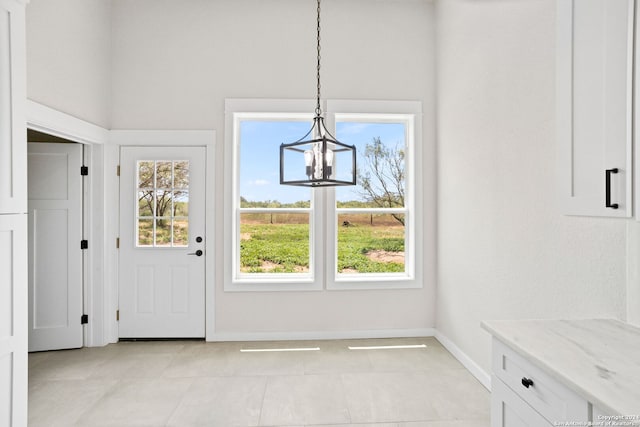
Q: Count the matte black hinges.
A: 3